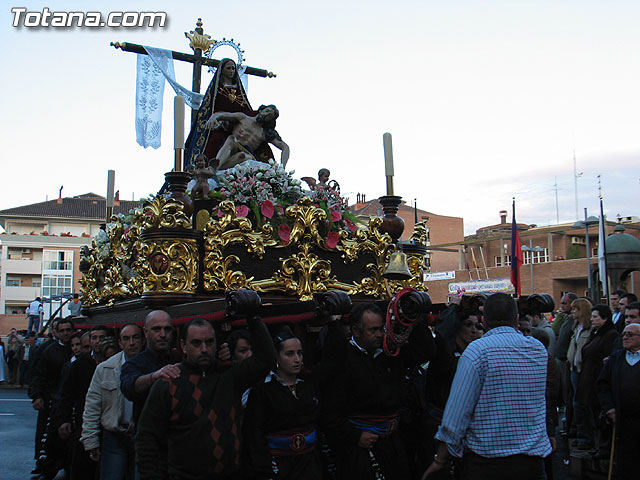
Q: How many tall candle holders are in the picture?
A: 3